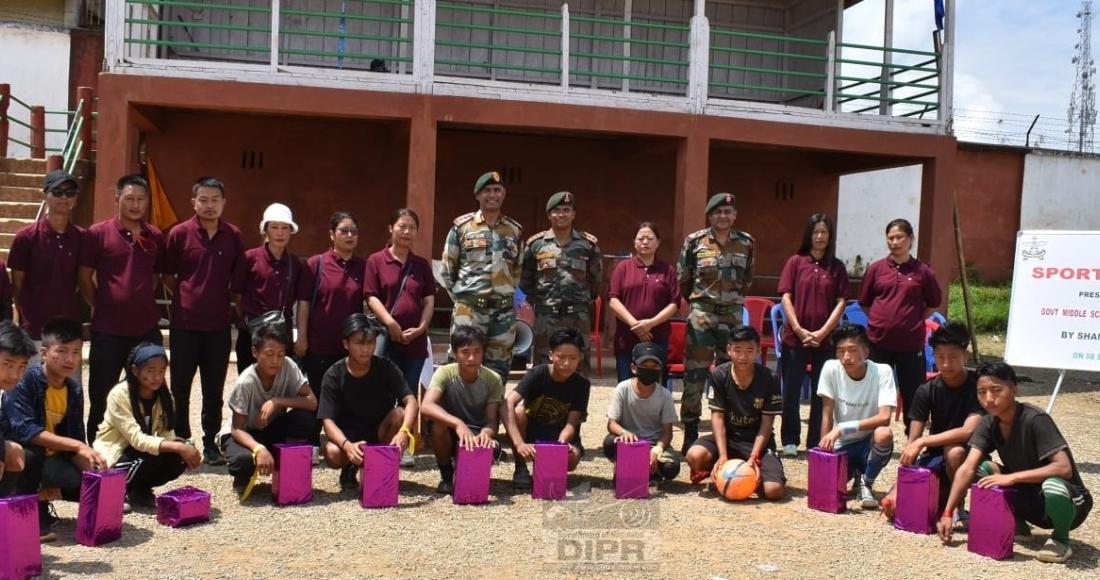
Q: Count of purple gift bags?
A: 11